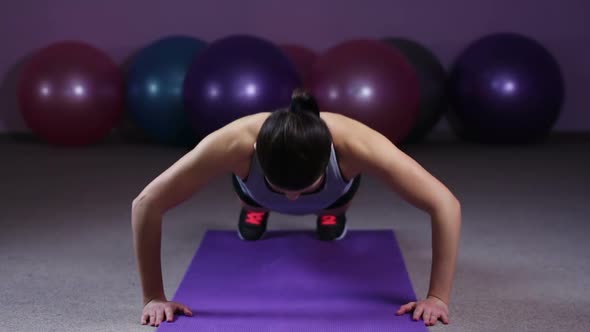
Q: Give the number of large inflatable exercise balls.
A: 7